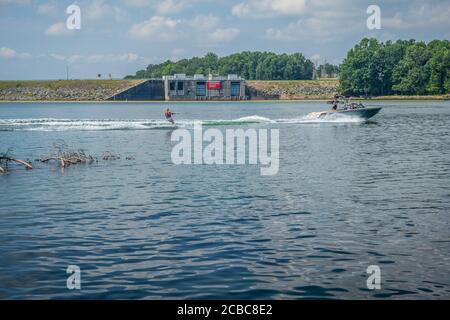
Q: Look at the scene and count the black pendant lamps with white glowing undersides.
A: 0